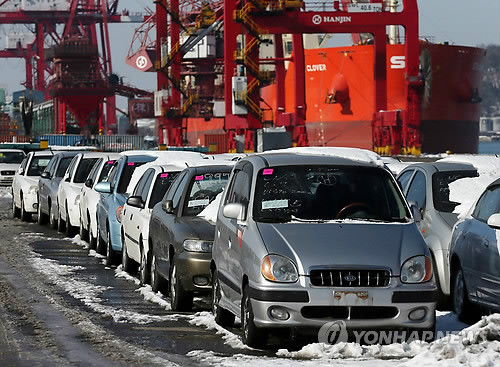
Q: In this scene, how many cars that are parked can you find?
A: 11